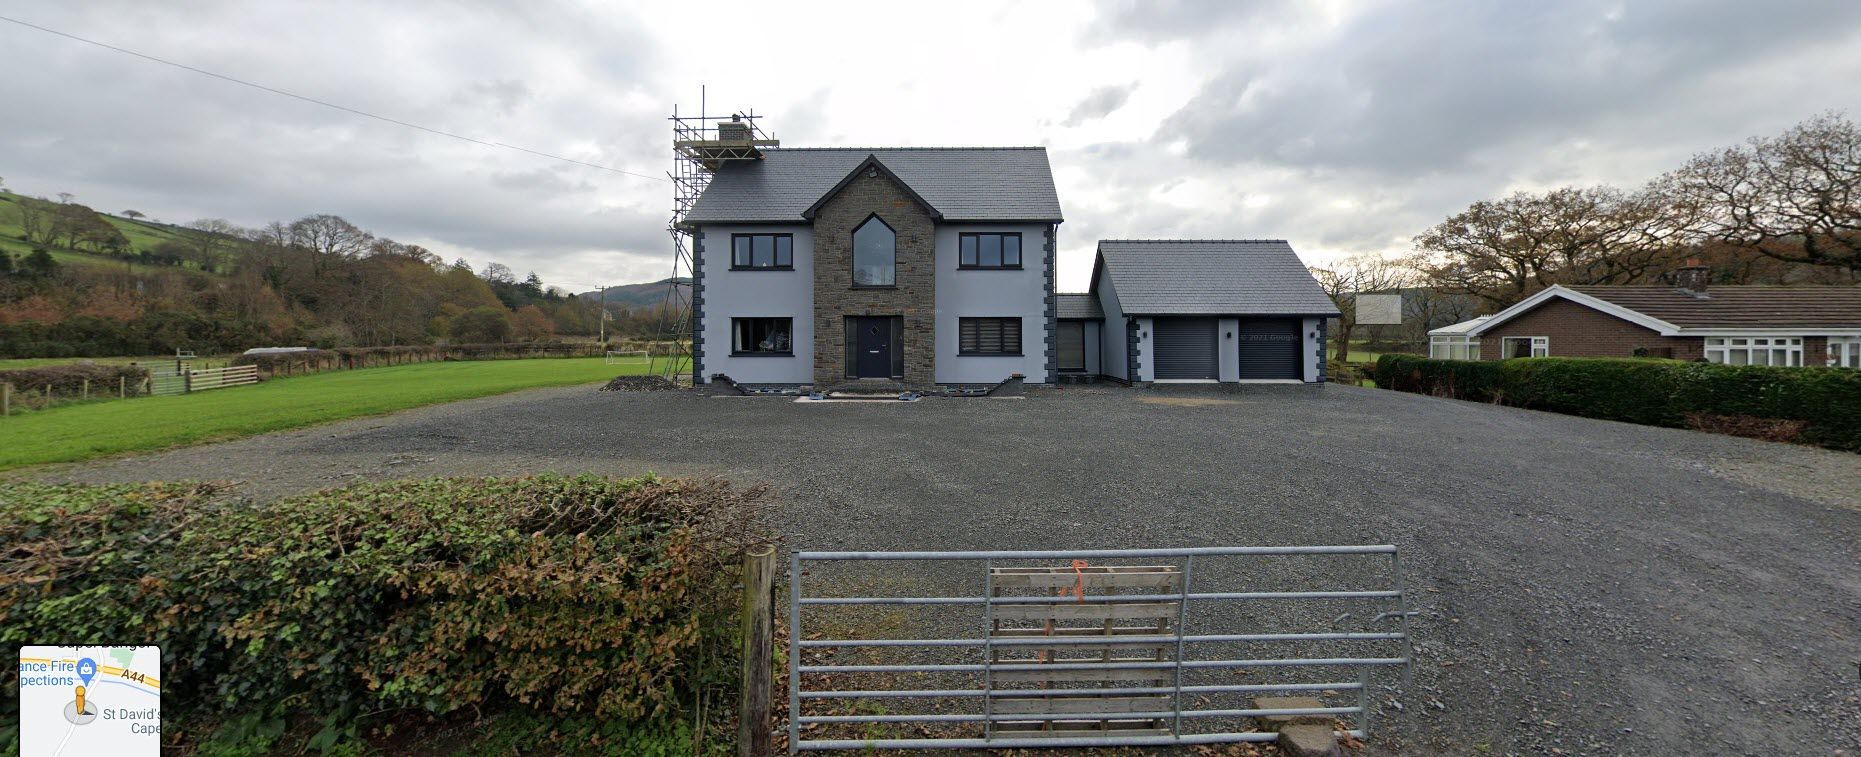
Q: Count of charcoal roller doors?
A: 2